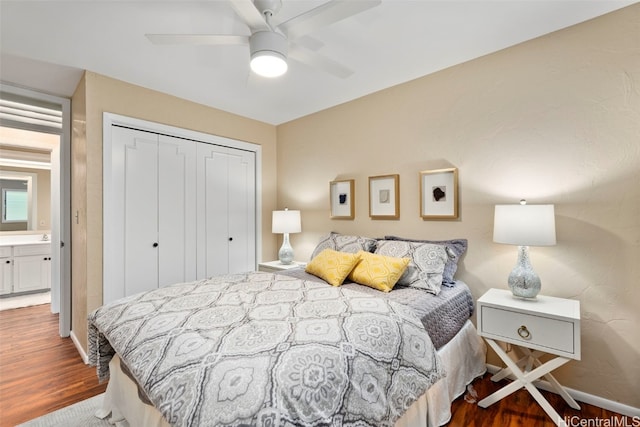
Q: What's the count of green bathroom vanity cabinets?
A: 0